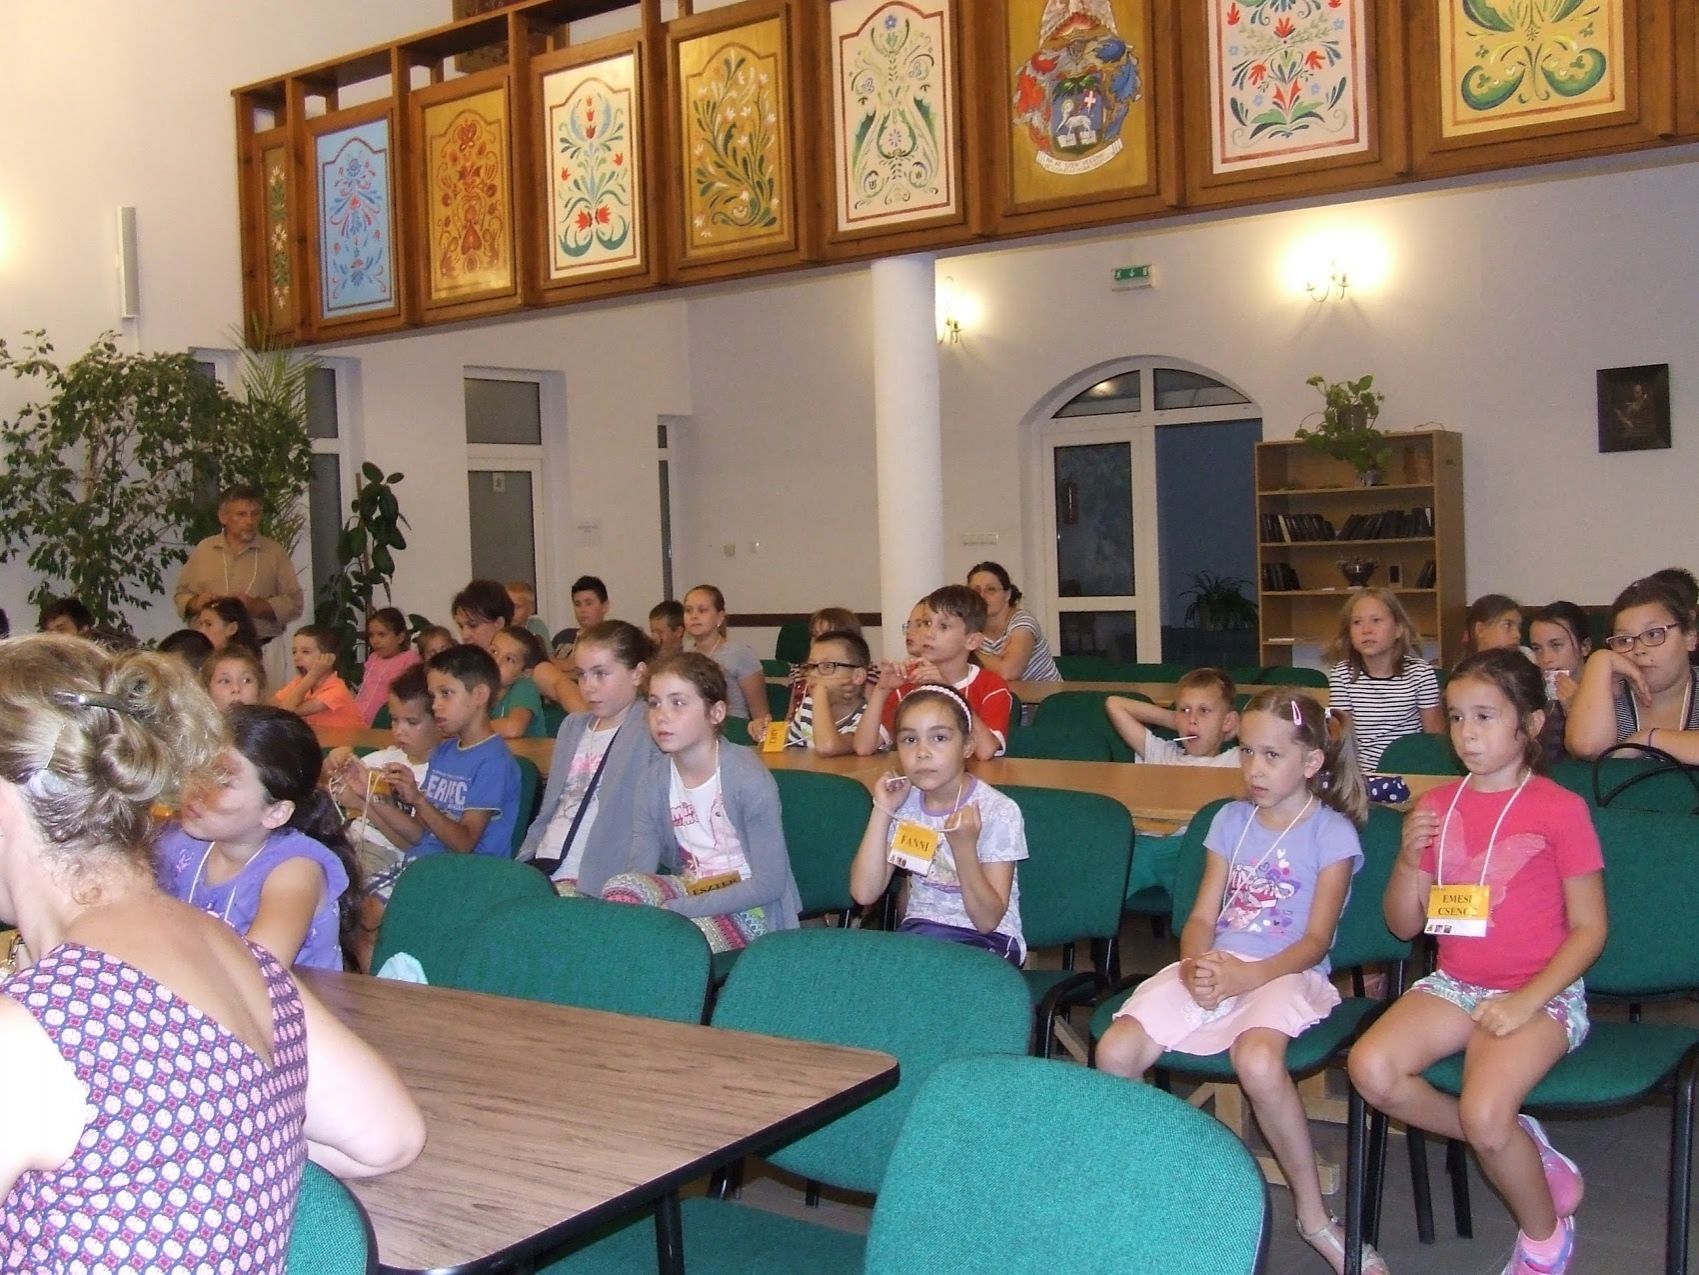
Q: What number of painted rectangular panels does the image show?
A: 9